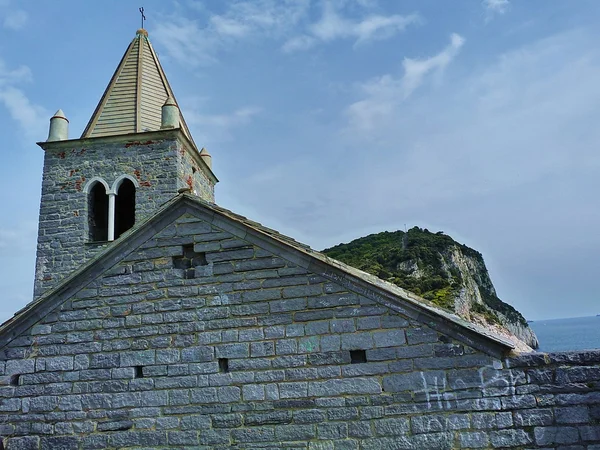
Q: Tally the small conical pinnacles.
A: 3